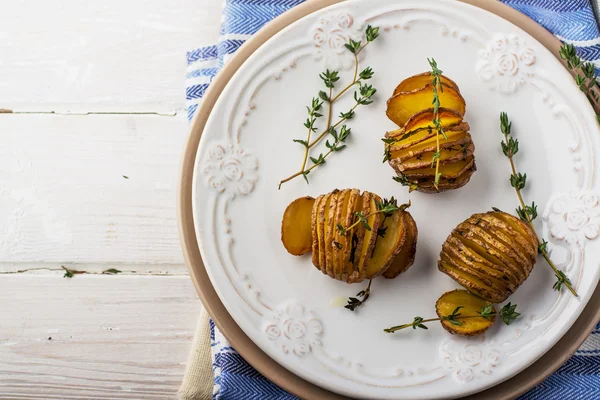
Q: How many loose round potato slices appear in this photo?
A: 2